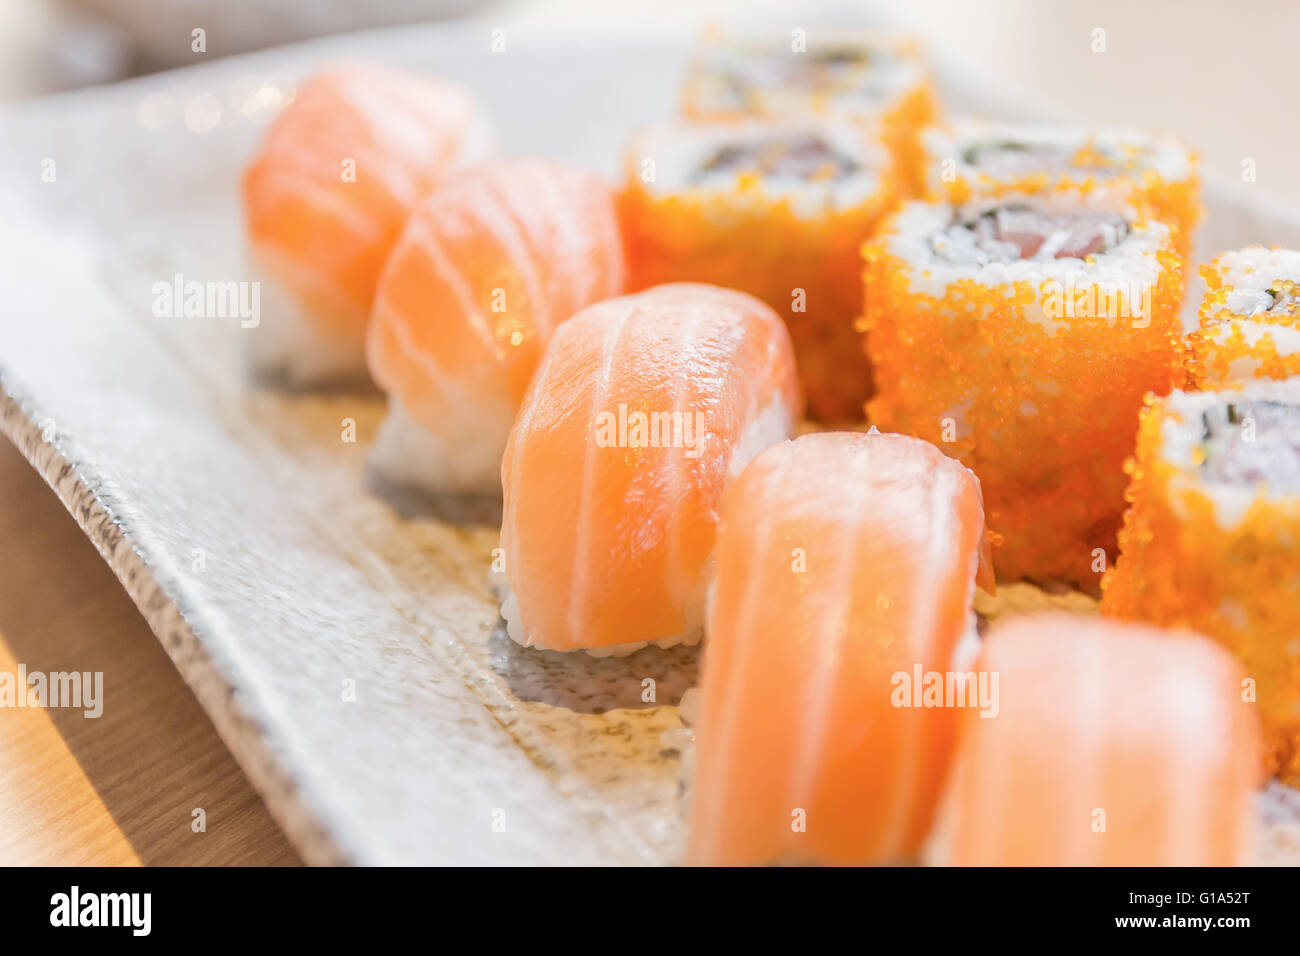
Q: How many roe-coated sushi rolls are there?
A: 6